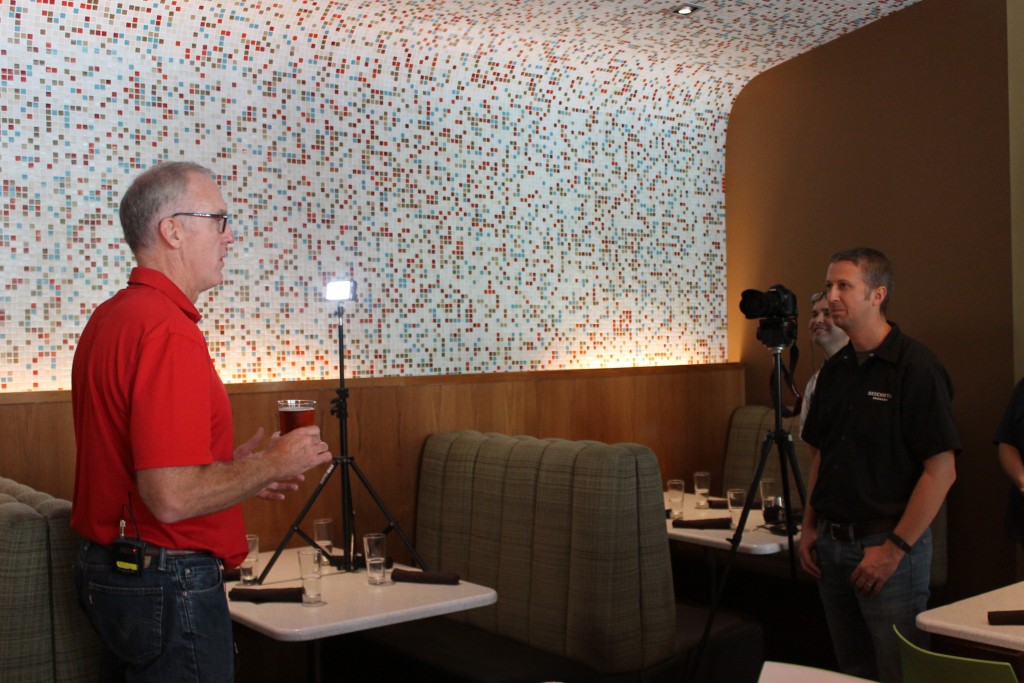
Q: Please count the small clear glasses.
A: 8